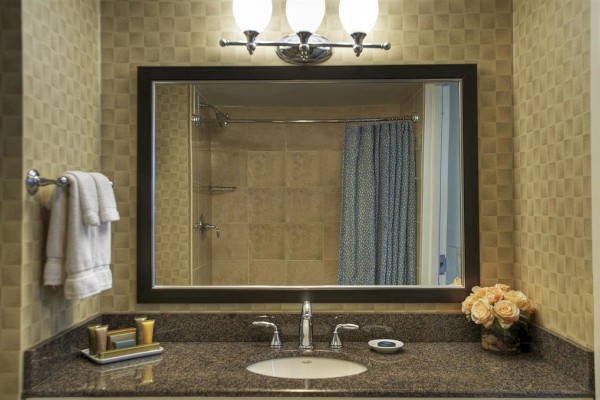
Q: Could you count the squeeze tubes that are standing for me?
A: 4